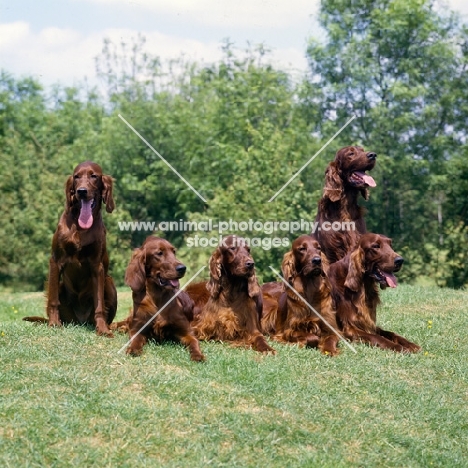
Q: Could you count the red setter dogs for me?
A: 6